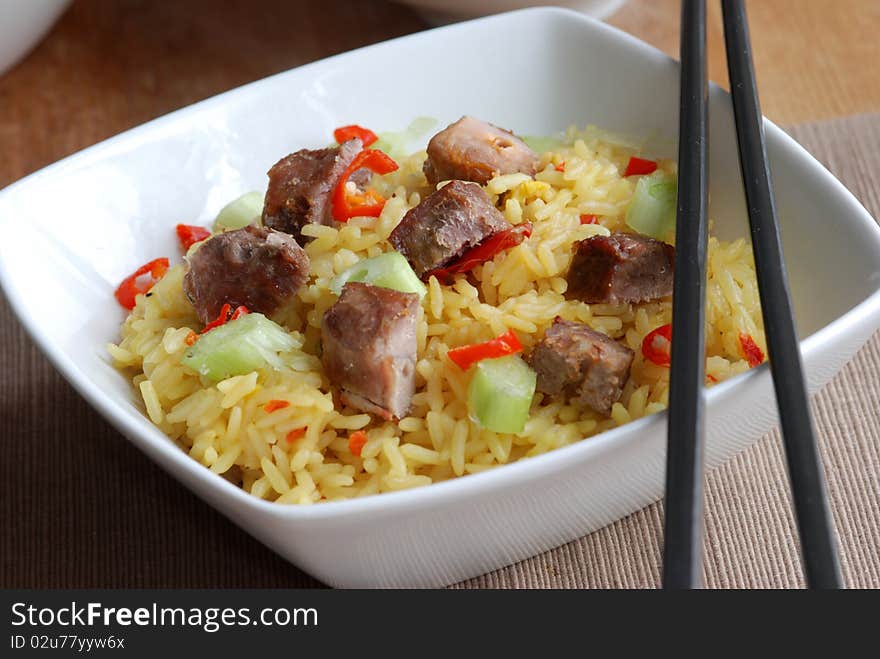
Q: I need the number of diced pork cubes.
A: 7